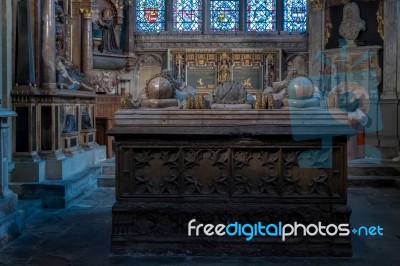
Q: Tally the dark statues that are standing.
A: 1